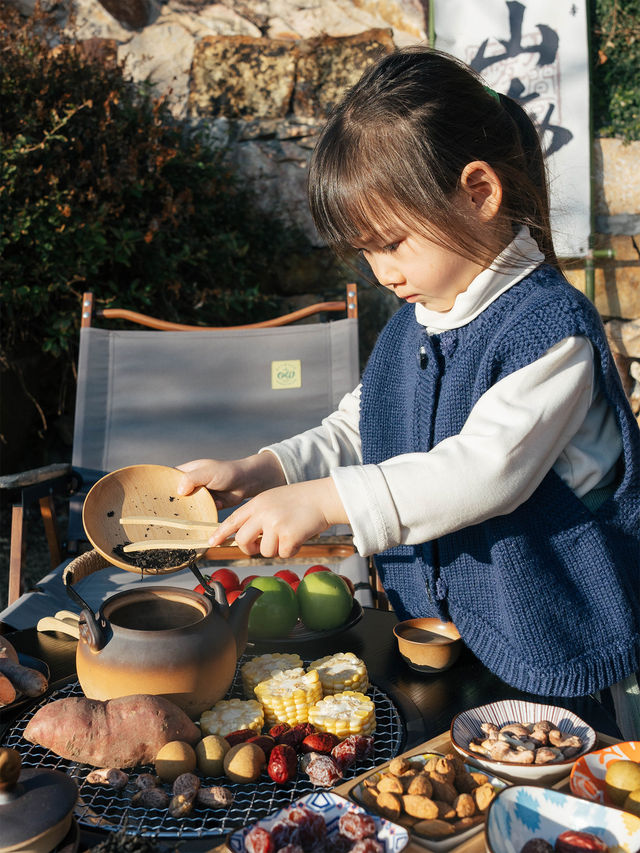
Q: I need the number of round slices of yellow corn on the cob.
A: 5